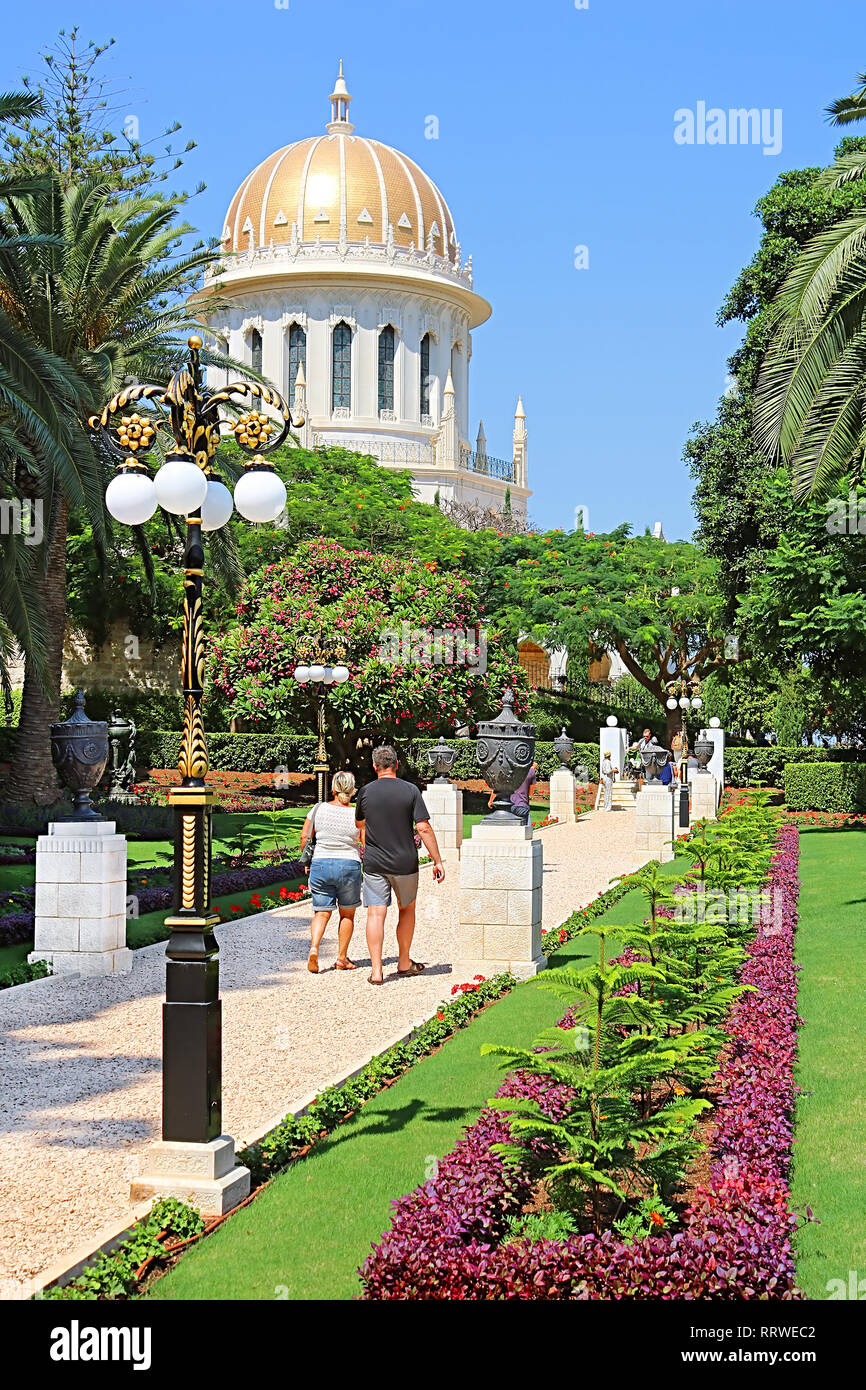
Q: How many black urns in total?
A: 6